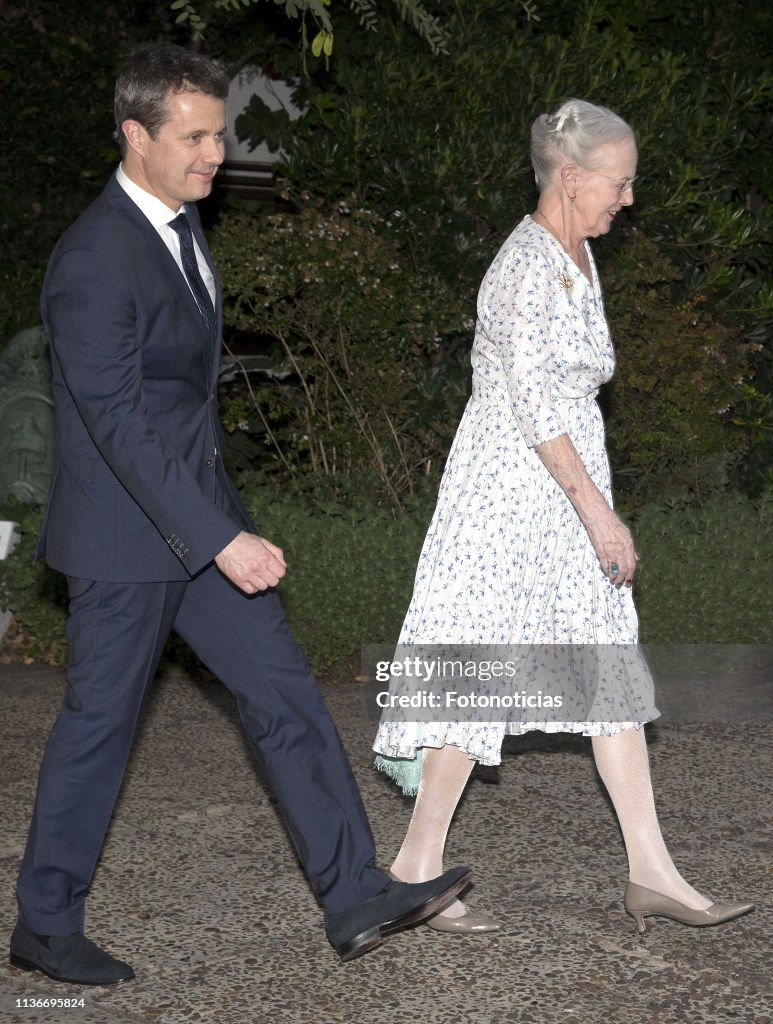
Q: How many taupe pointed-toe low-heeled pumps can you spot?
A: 2